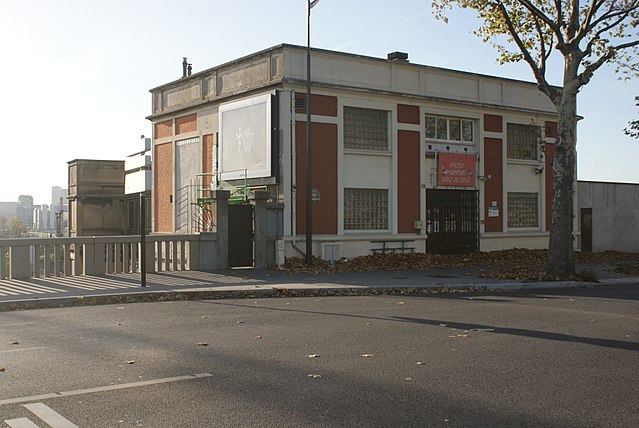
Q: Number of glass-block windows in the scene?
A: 4